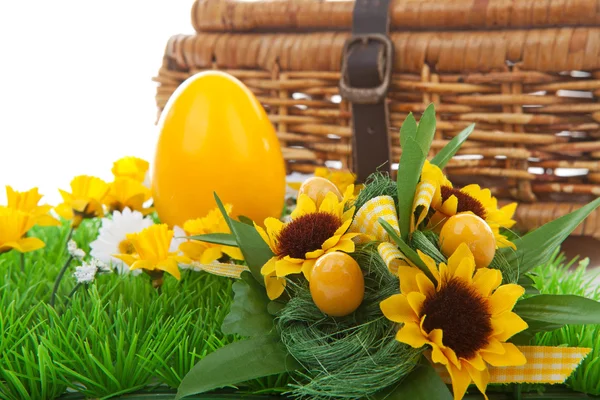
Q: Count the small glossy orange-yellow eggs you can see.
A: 3